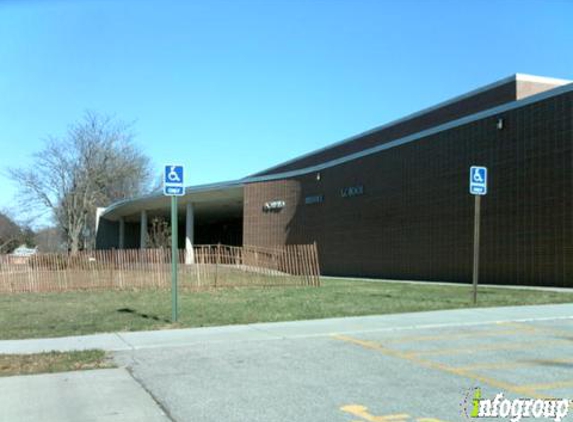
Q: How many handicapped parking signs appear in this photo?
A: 2